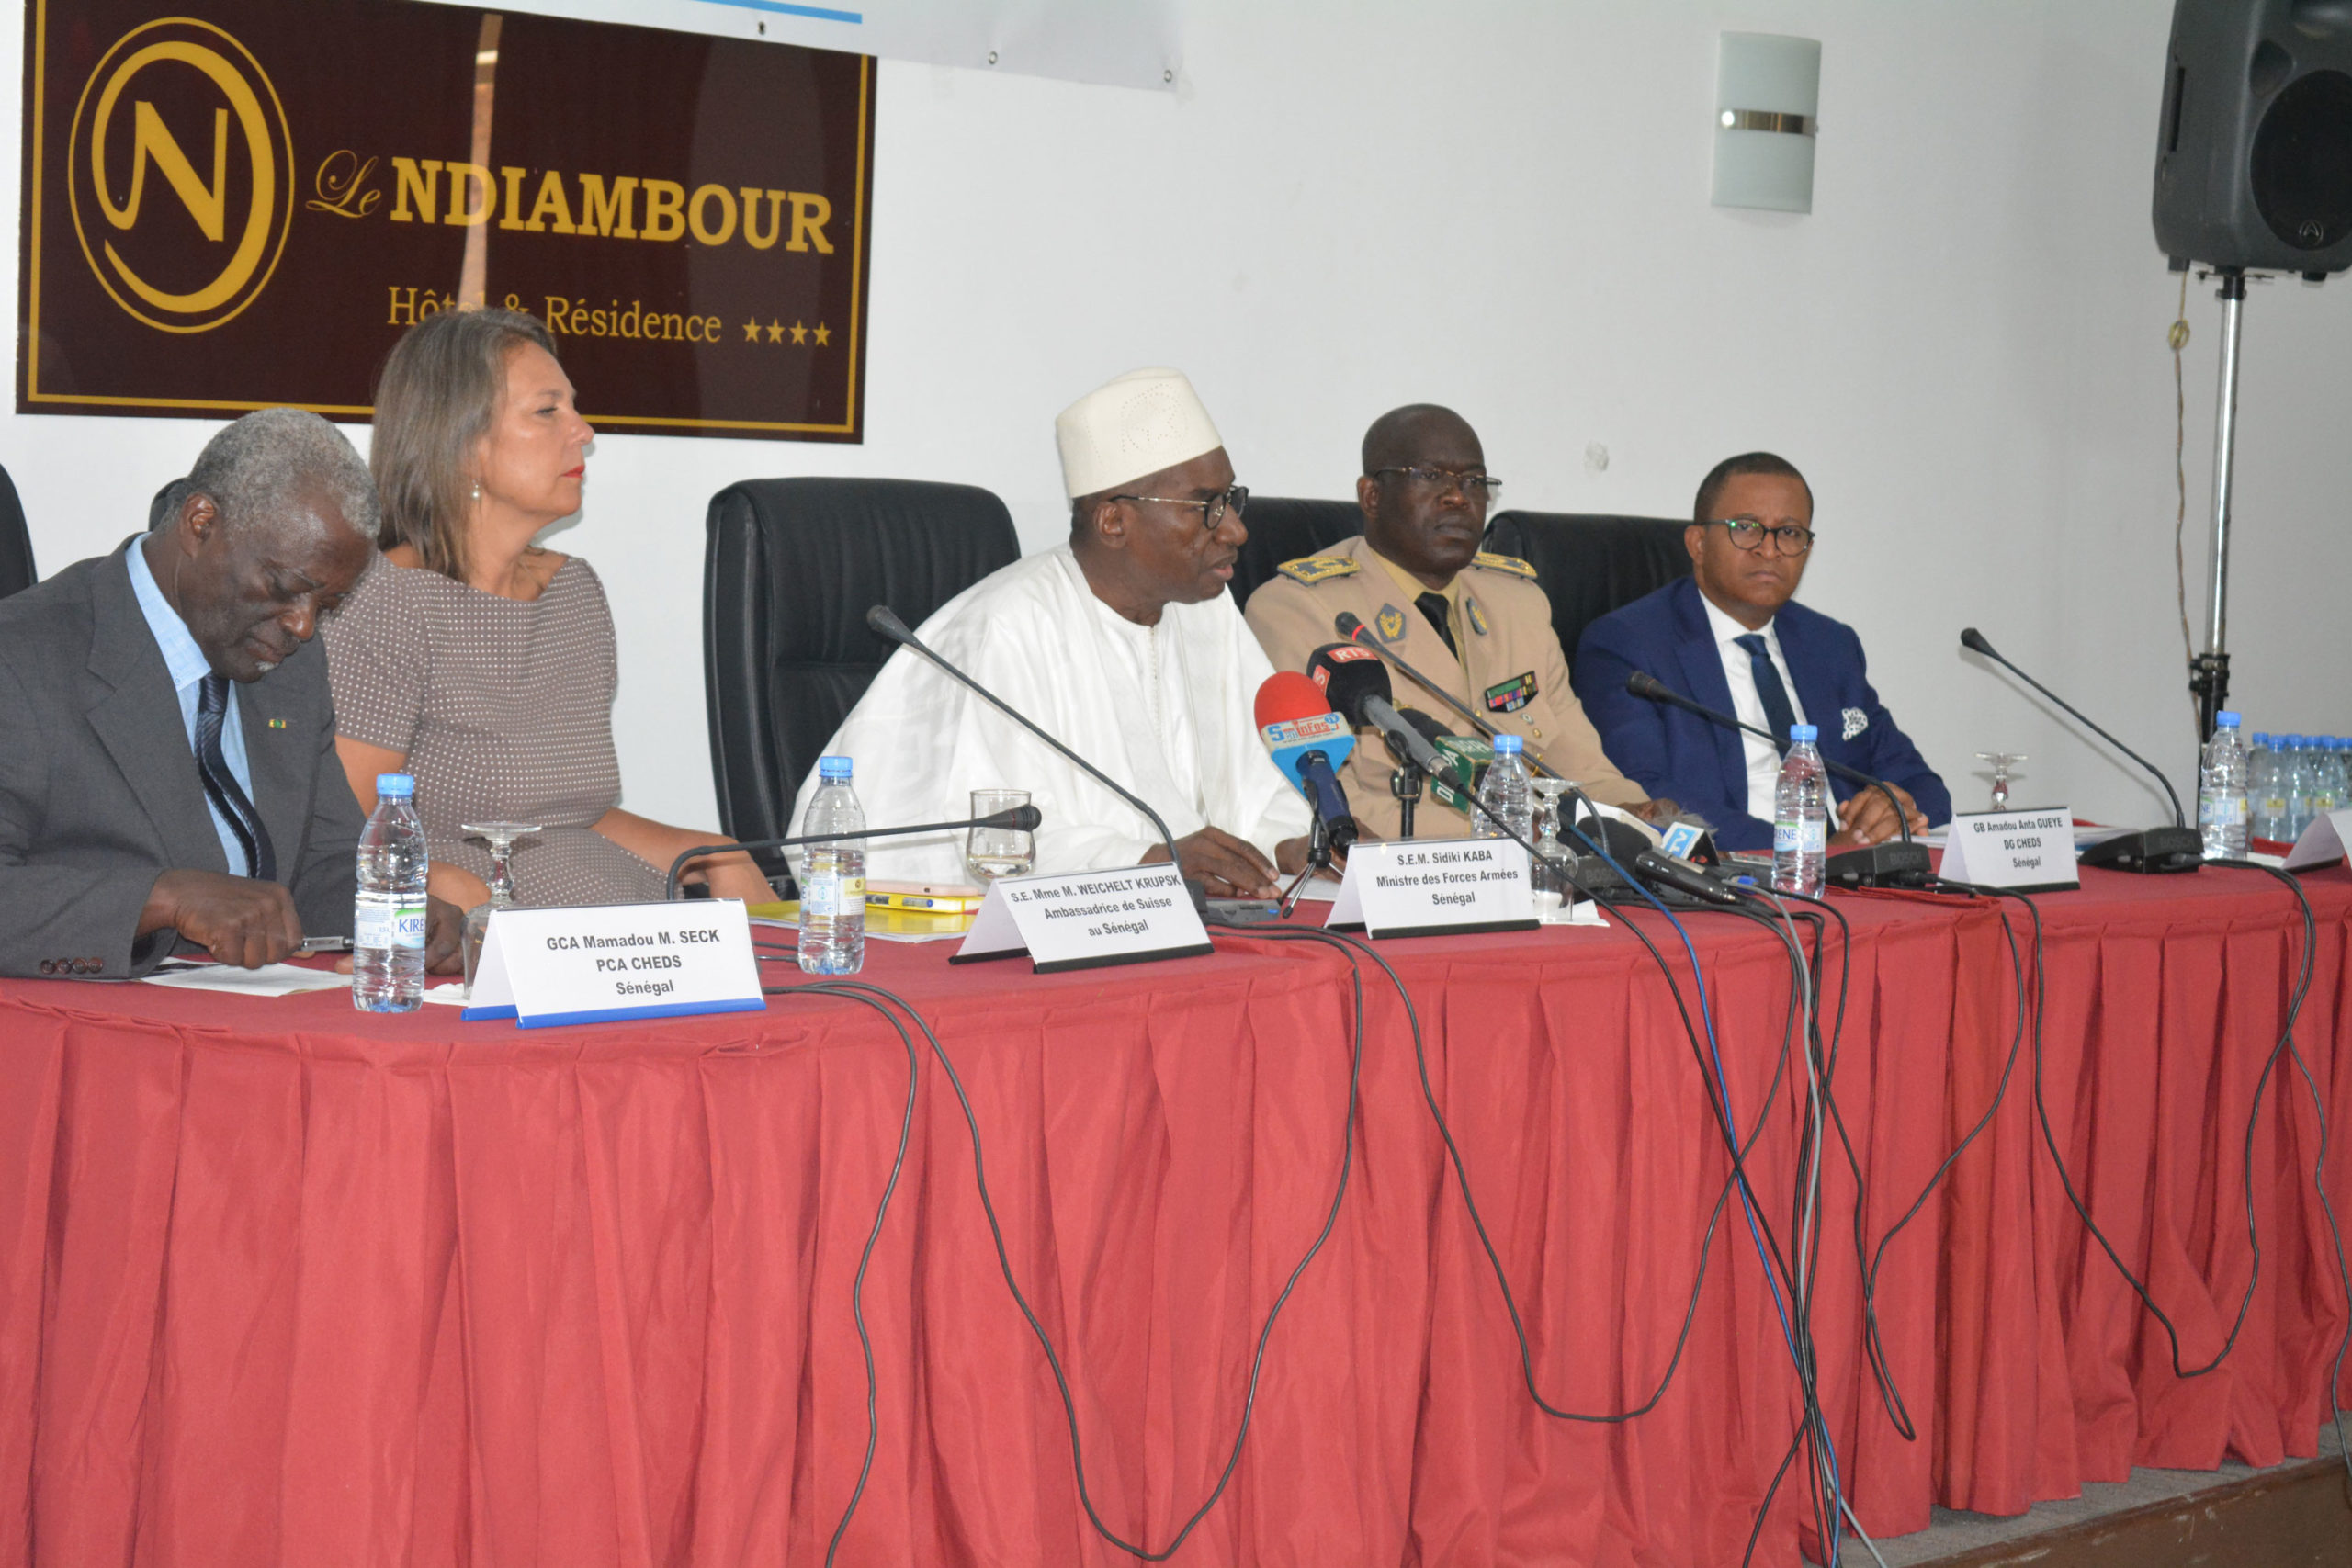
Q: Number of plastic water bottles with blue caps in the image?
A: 11